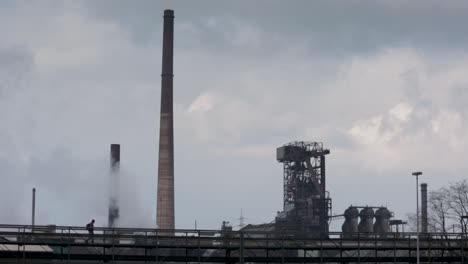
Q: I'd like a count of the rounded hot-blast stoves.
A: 3